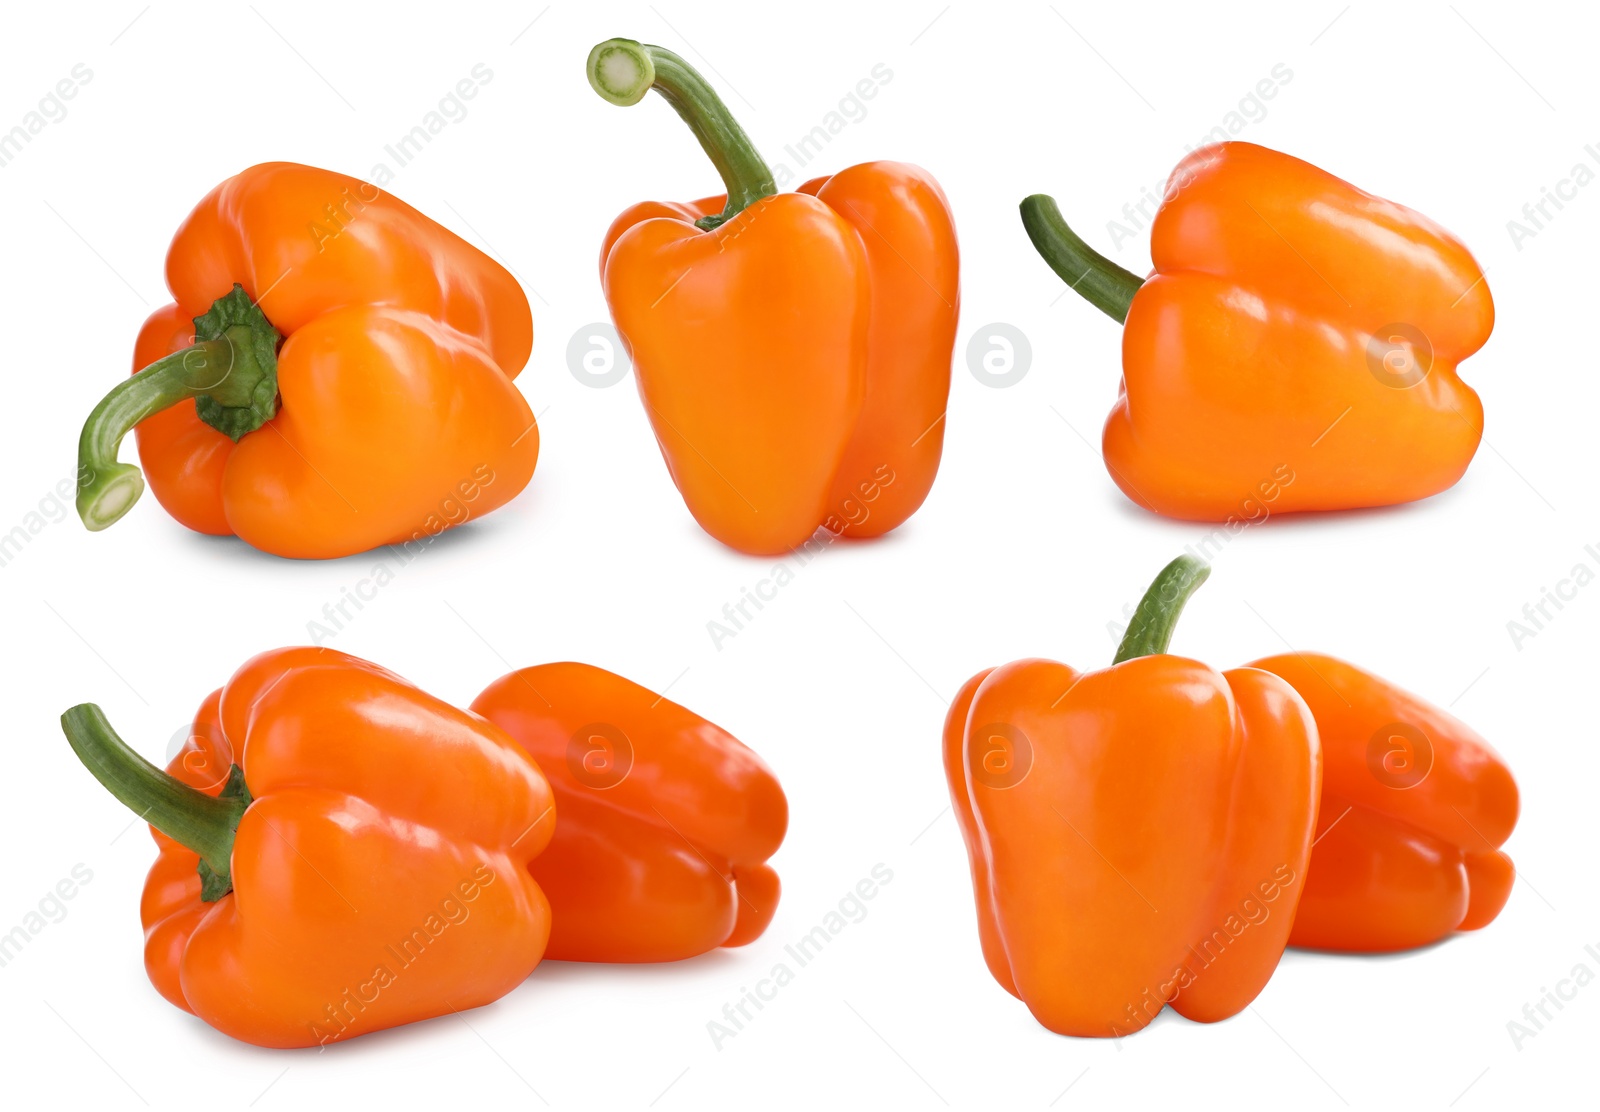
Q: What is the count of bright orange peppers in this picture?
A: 7